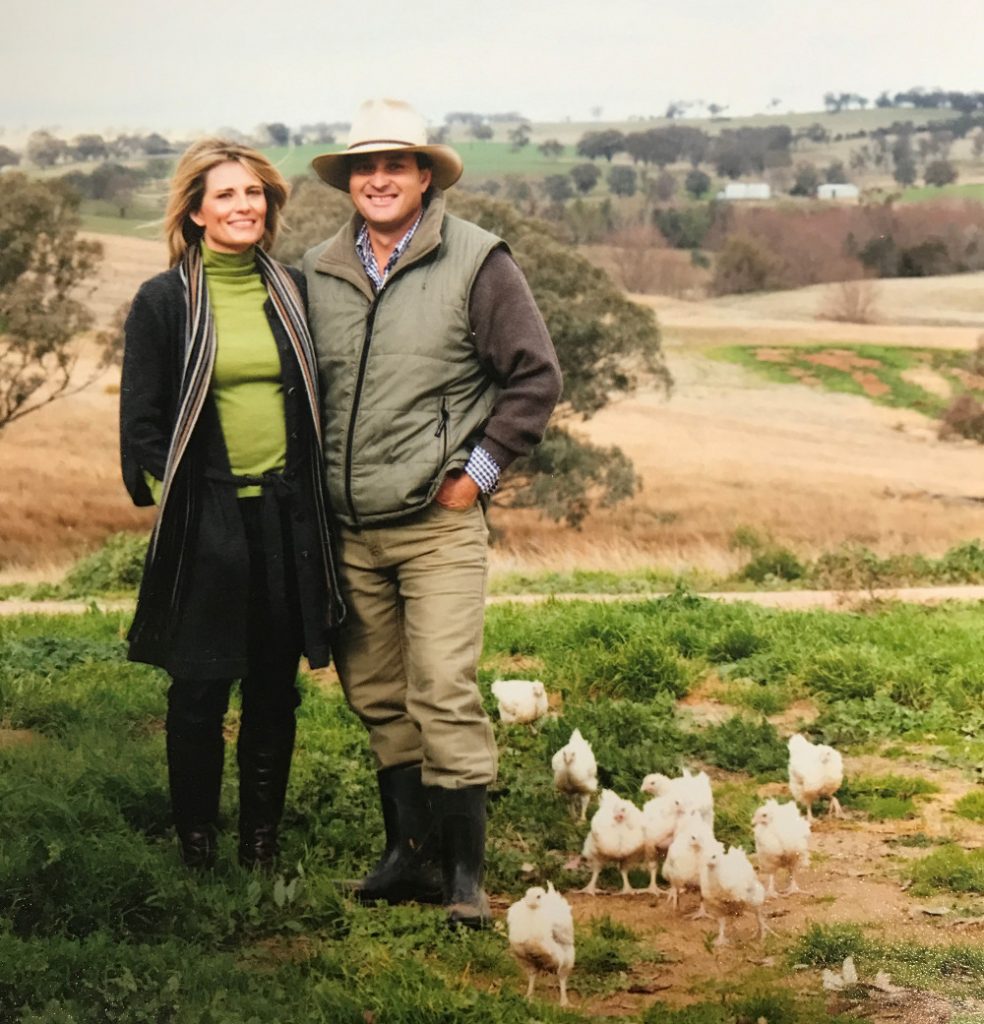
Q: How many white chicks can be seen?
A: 10